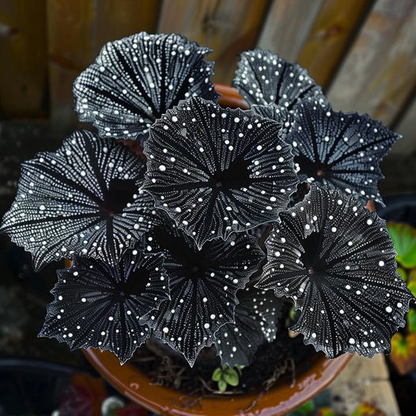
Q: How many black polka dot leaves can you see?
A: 9